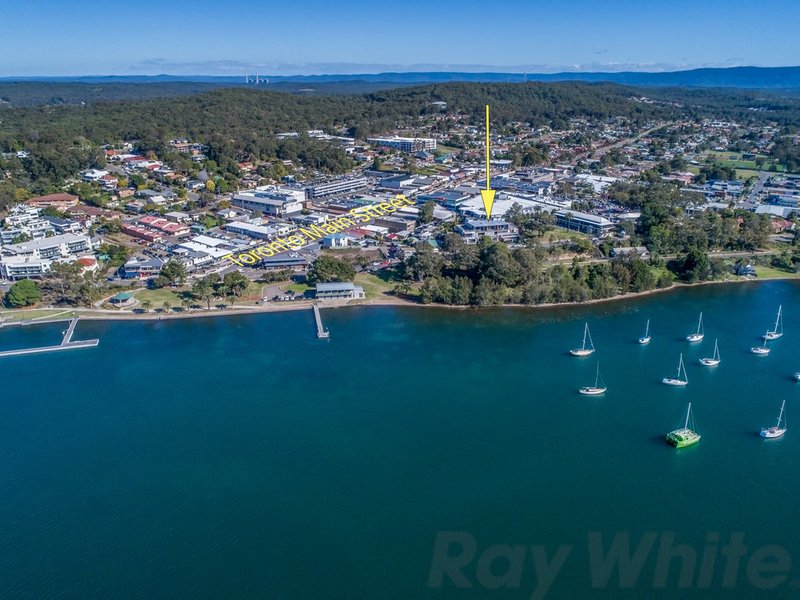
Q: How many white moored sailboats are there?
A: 9